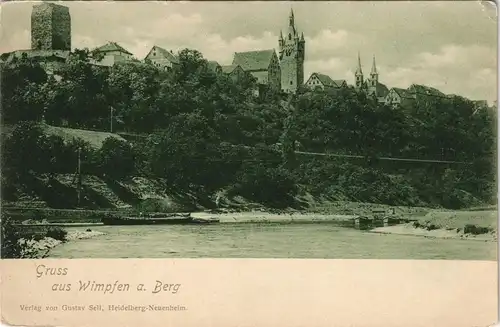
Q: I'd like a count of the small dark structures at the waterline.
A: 2